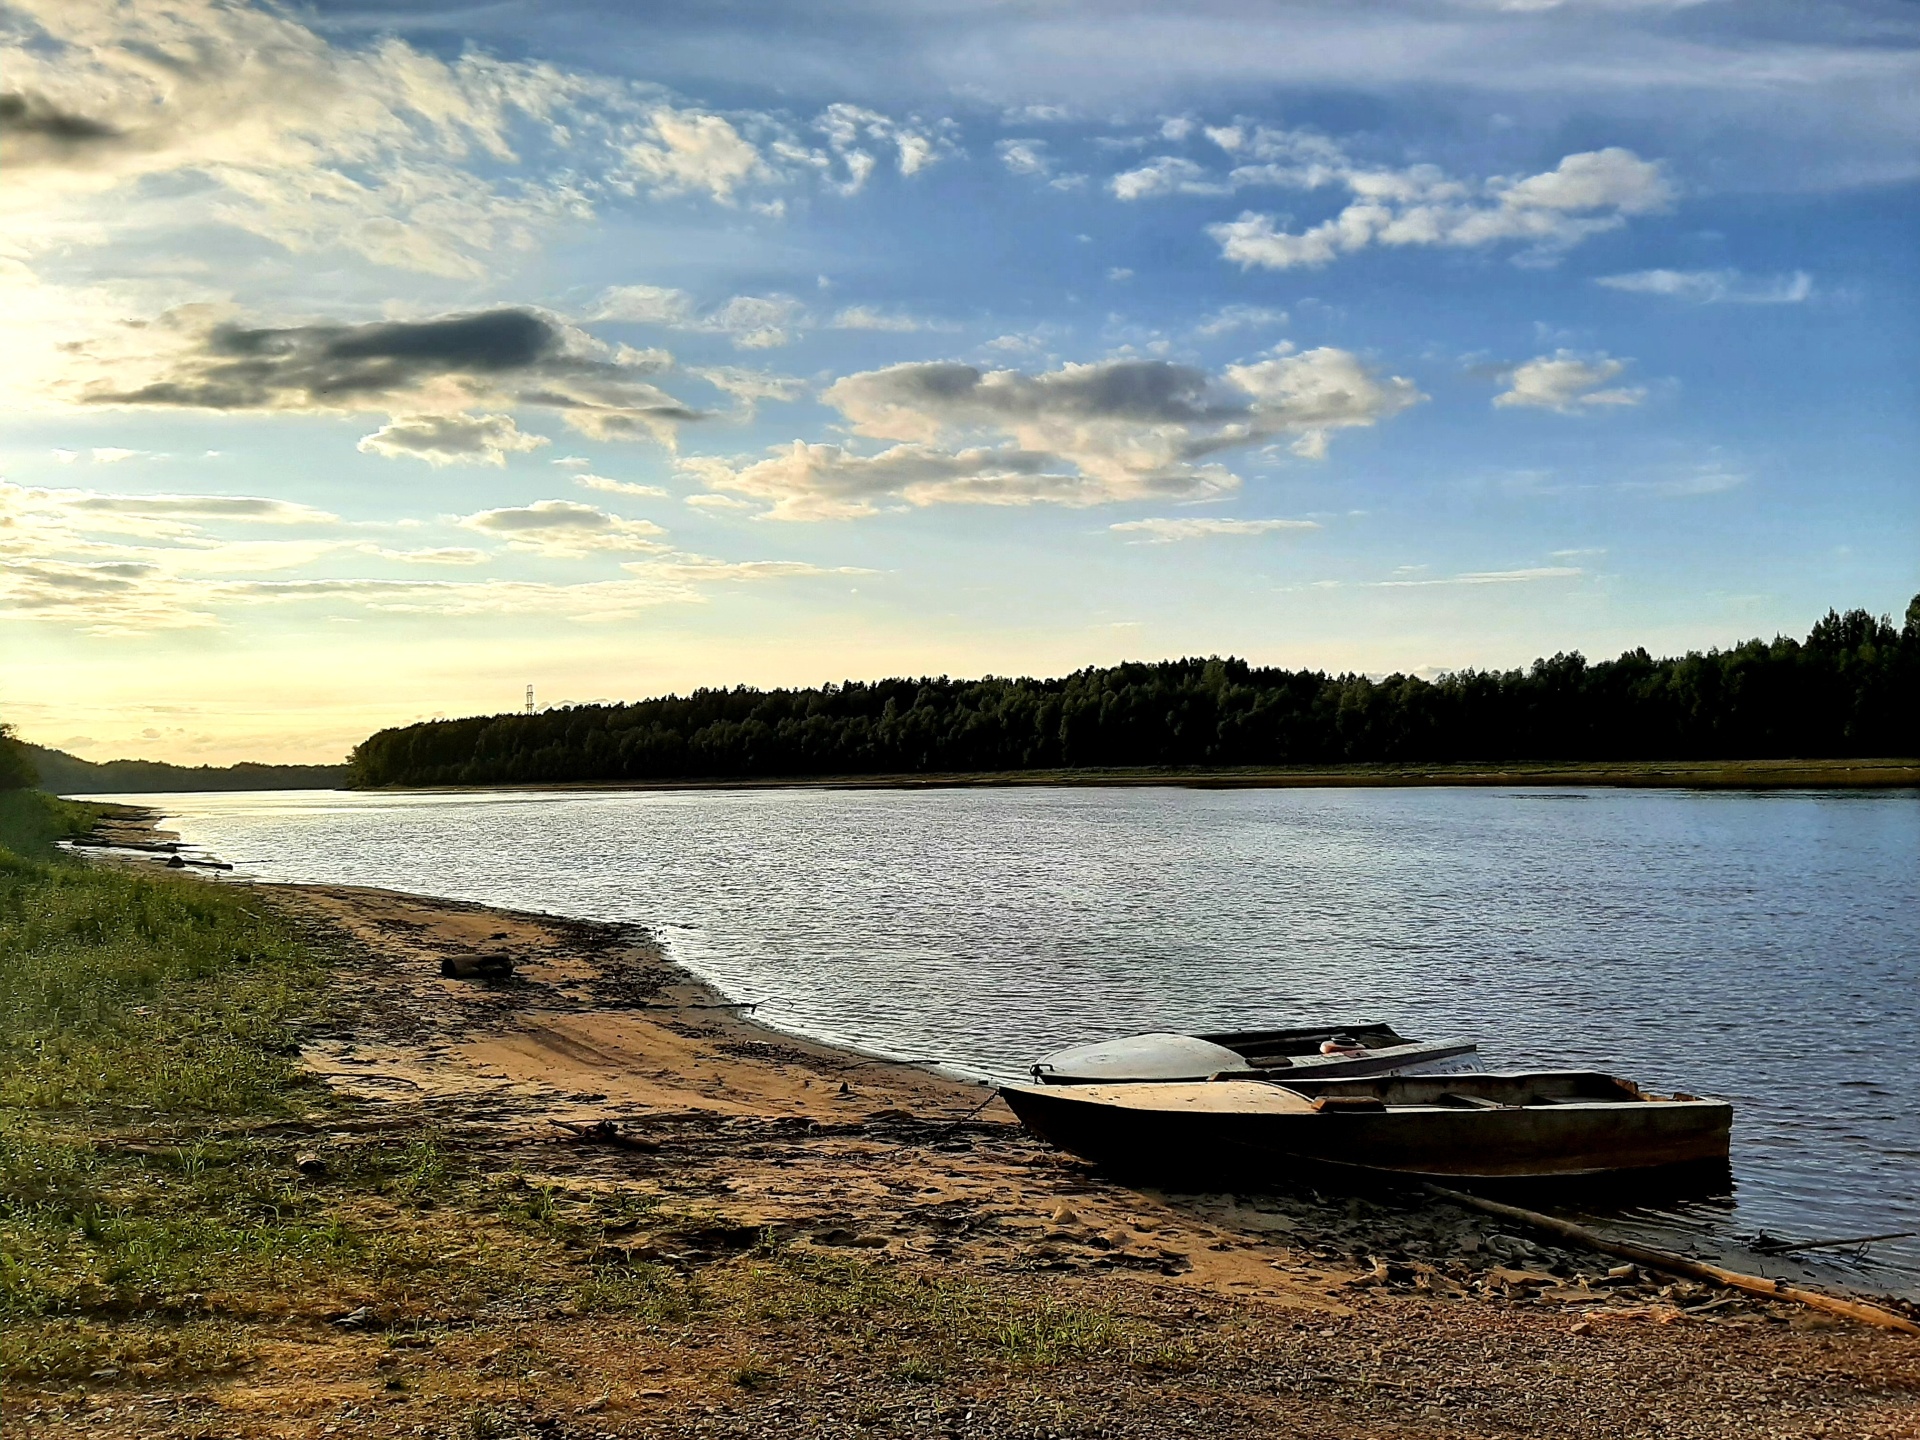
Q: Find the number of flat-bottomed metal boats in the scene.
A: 2